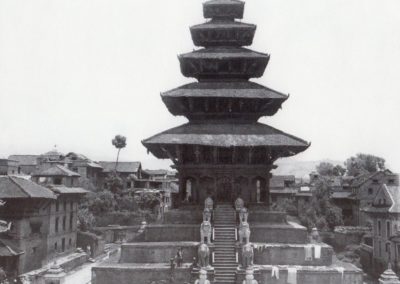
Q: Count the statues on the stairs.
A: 10